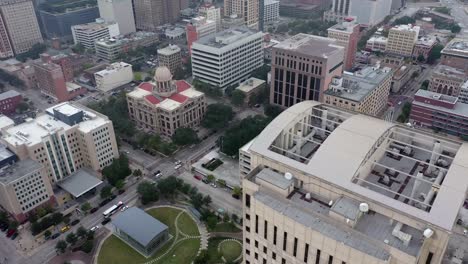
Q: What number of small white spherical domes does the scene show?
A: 3